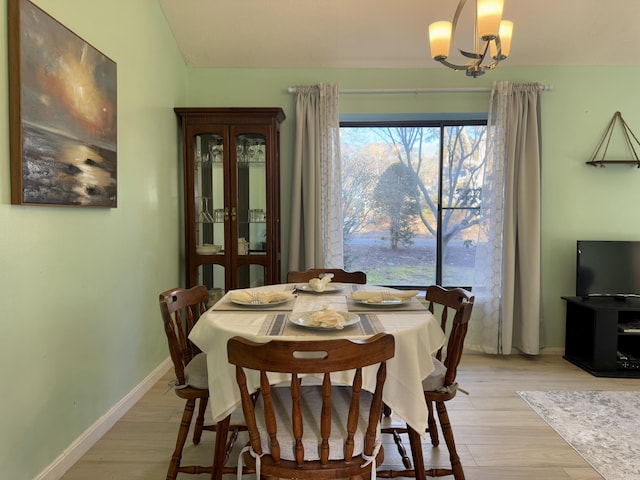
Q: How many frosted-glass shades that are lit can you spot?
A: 3